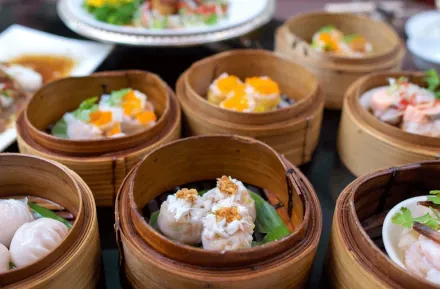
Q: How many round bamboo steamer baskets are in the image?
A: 7